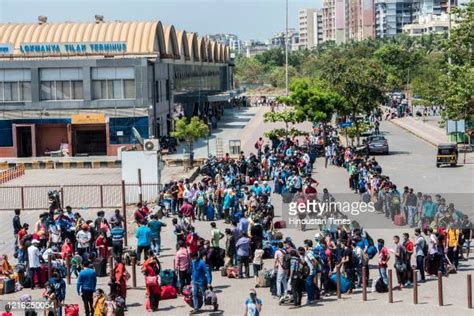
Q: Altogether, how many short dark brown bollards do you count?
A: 10